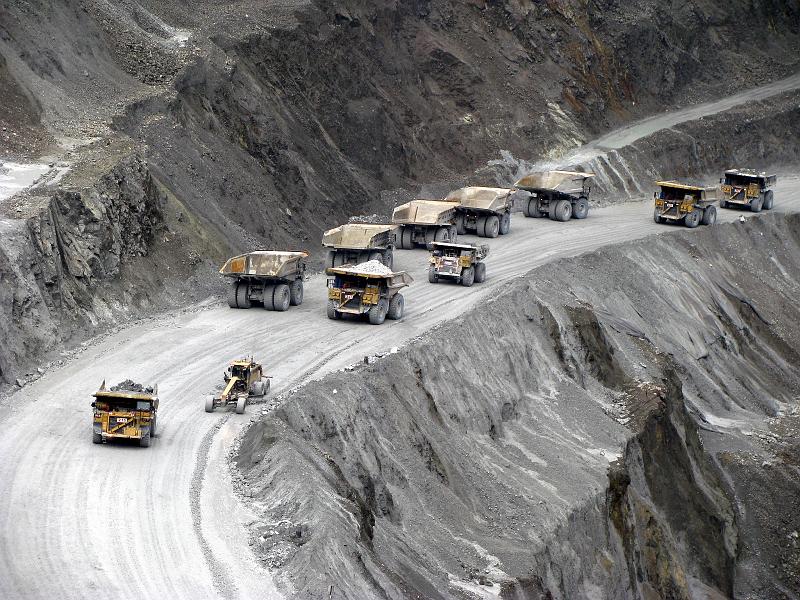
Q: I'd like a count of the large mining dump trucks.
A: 10